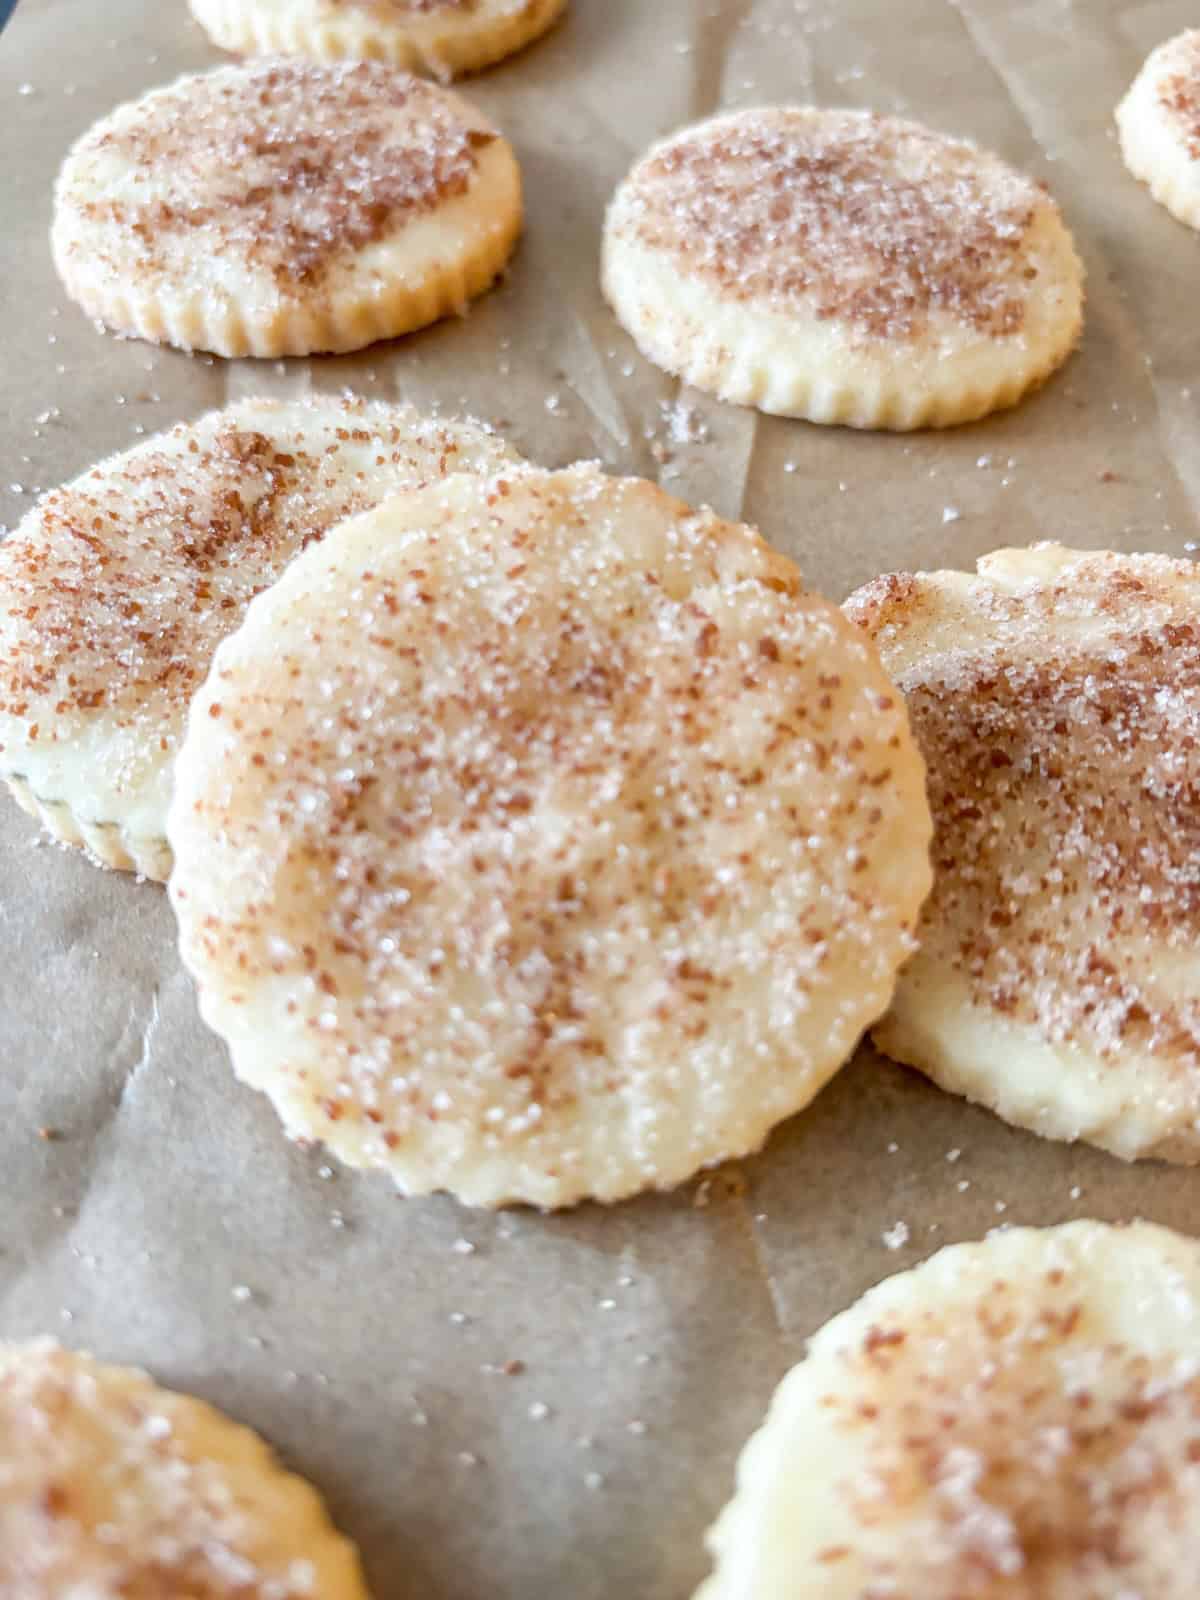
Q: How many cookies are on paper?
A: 9